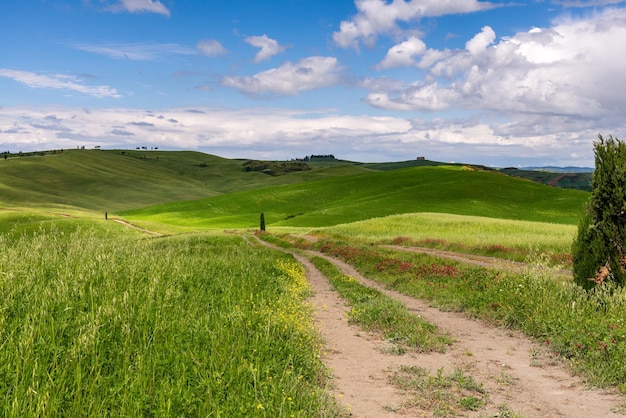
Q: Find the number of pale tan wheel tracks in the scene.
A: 2